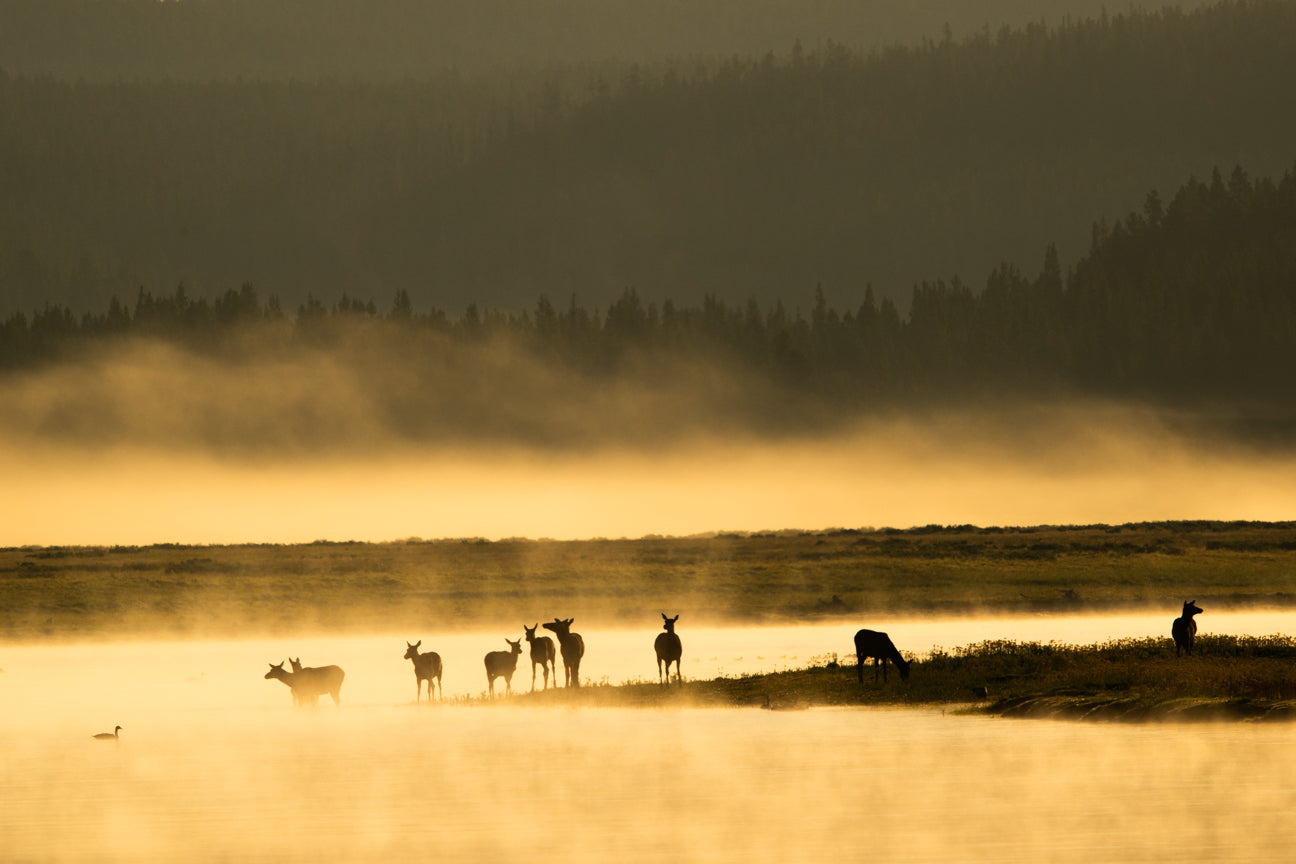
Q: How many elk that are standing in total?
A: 9